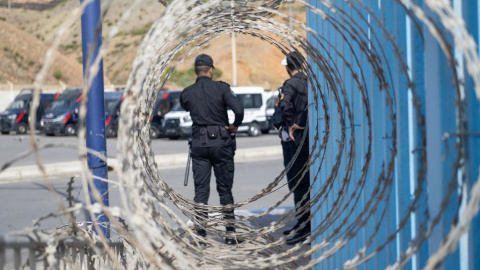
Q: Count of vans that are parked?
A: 6